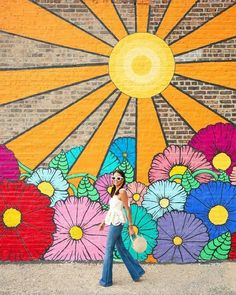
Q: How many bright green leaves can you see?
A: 6